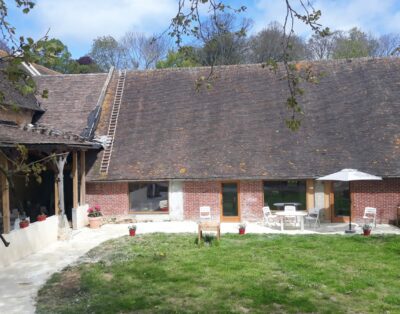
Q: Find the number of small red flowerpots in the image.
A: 5